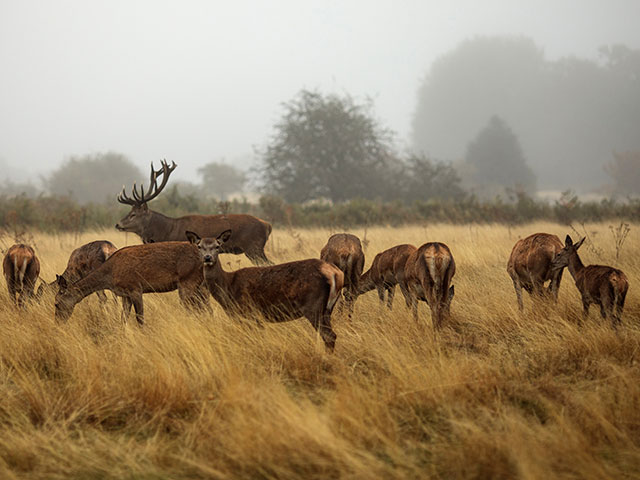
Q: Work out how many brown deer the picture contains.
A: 10